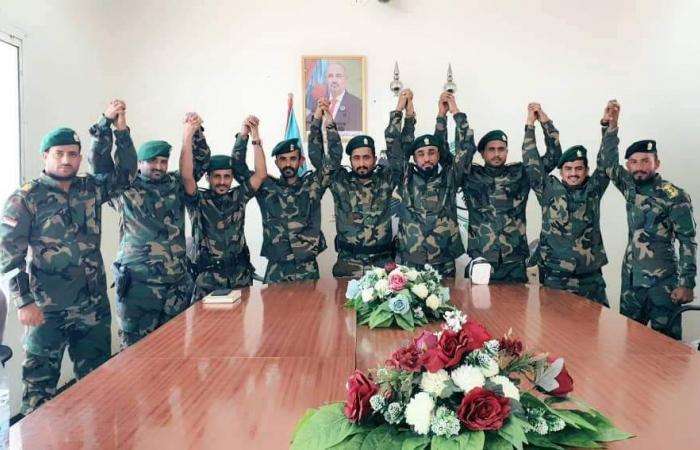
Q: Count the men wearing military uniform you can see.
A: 9